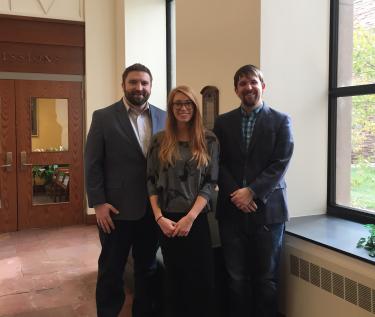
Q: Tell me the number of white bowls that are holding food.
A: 0